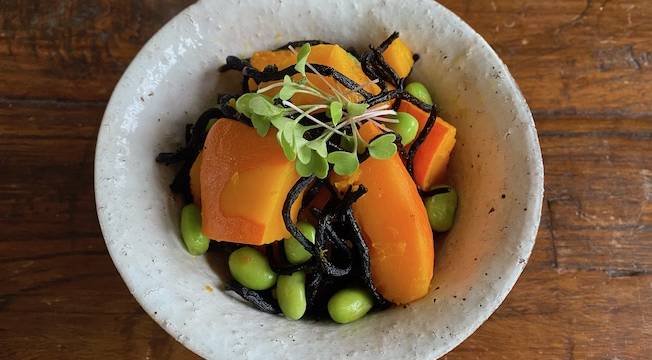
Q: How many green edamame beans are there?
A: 8